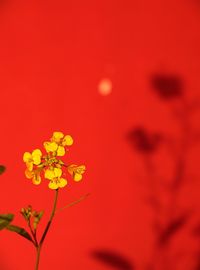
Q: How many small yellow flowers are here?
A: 5